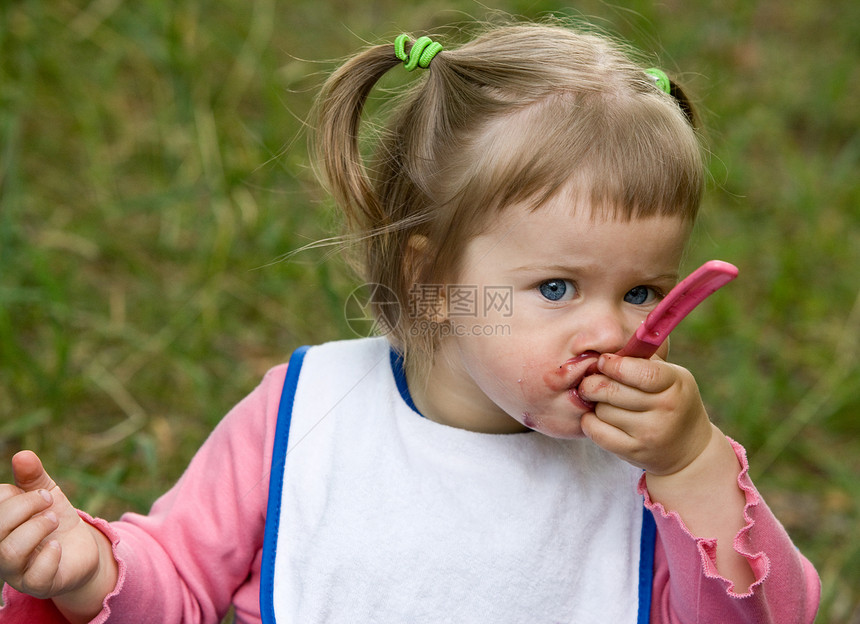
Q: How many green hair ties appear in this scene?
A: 2